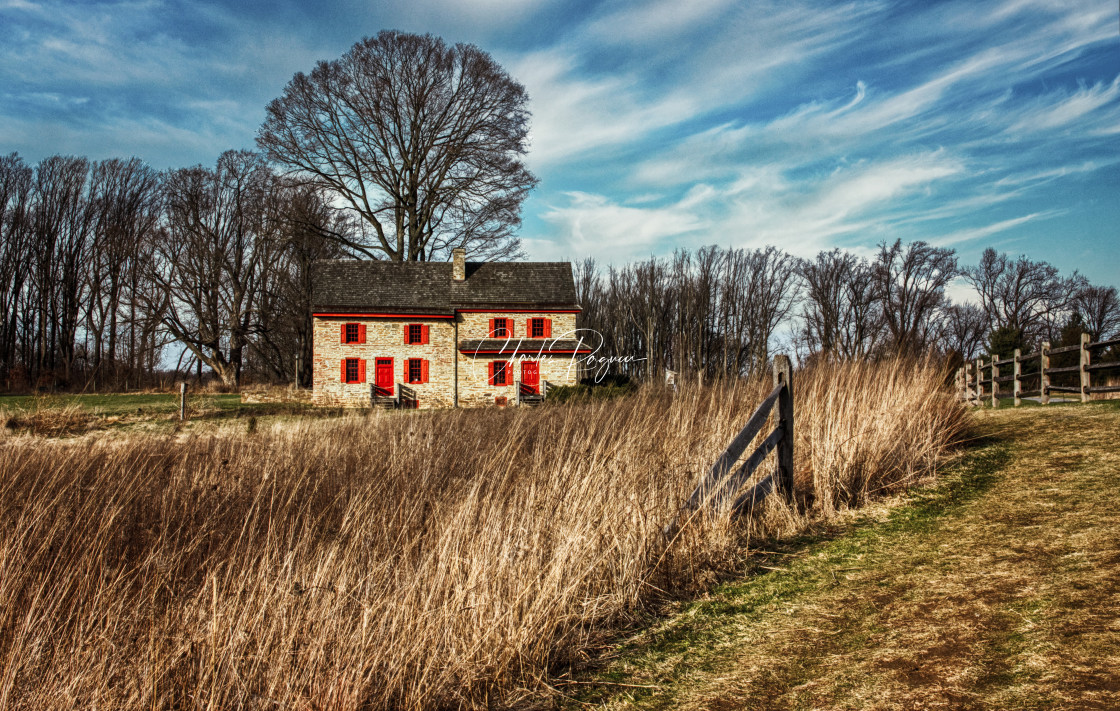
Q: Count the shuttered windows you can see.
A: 7